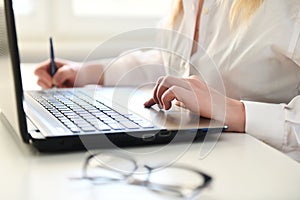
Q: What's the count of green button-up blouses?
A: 0